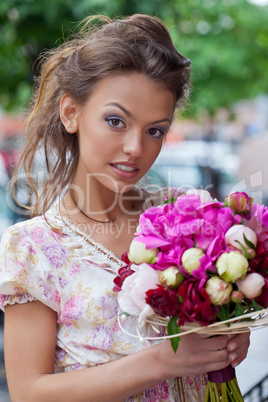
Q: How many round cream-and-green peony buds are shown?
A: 5